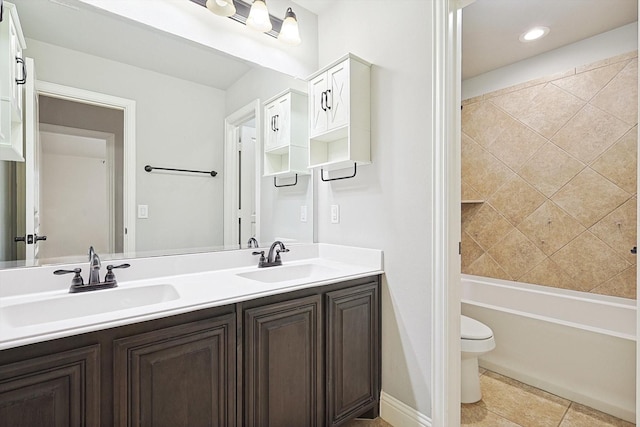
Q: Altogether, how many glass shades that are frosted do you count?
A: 3